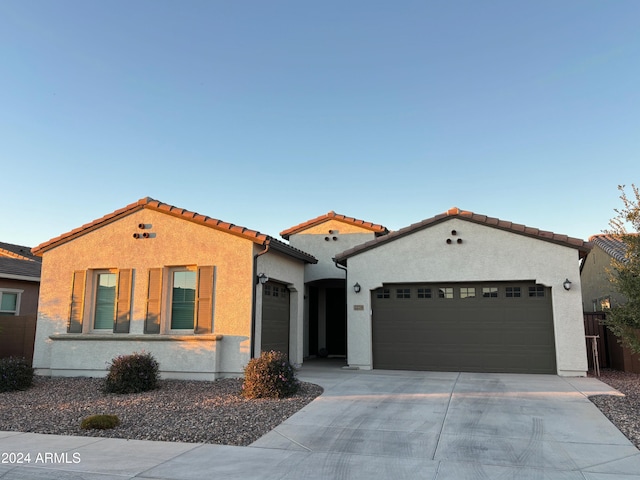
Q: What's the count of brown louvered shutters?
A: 4